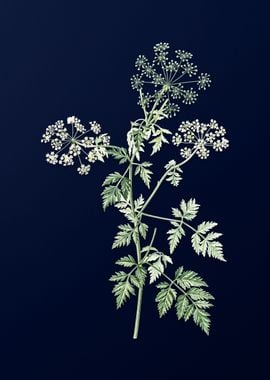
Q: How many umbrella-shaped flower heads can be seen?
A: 3